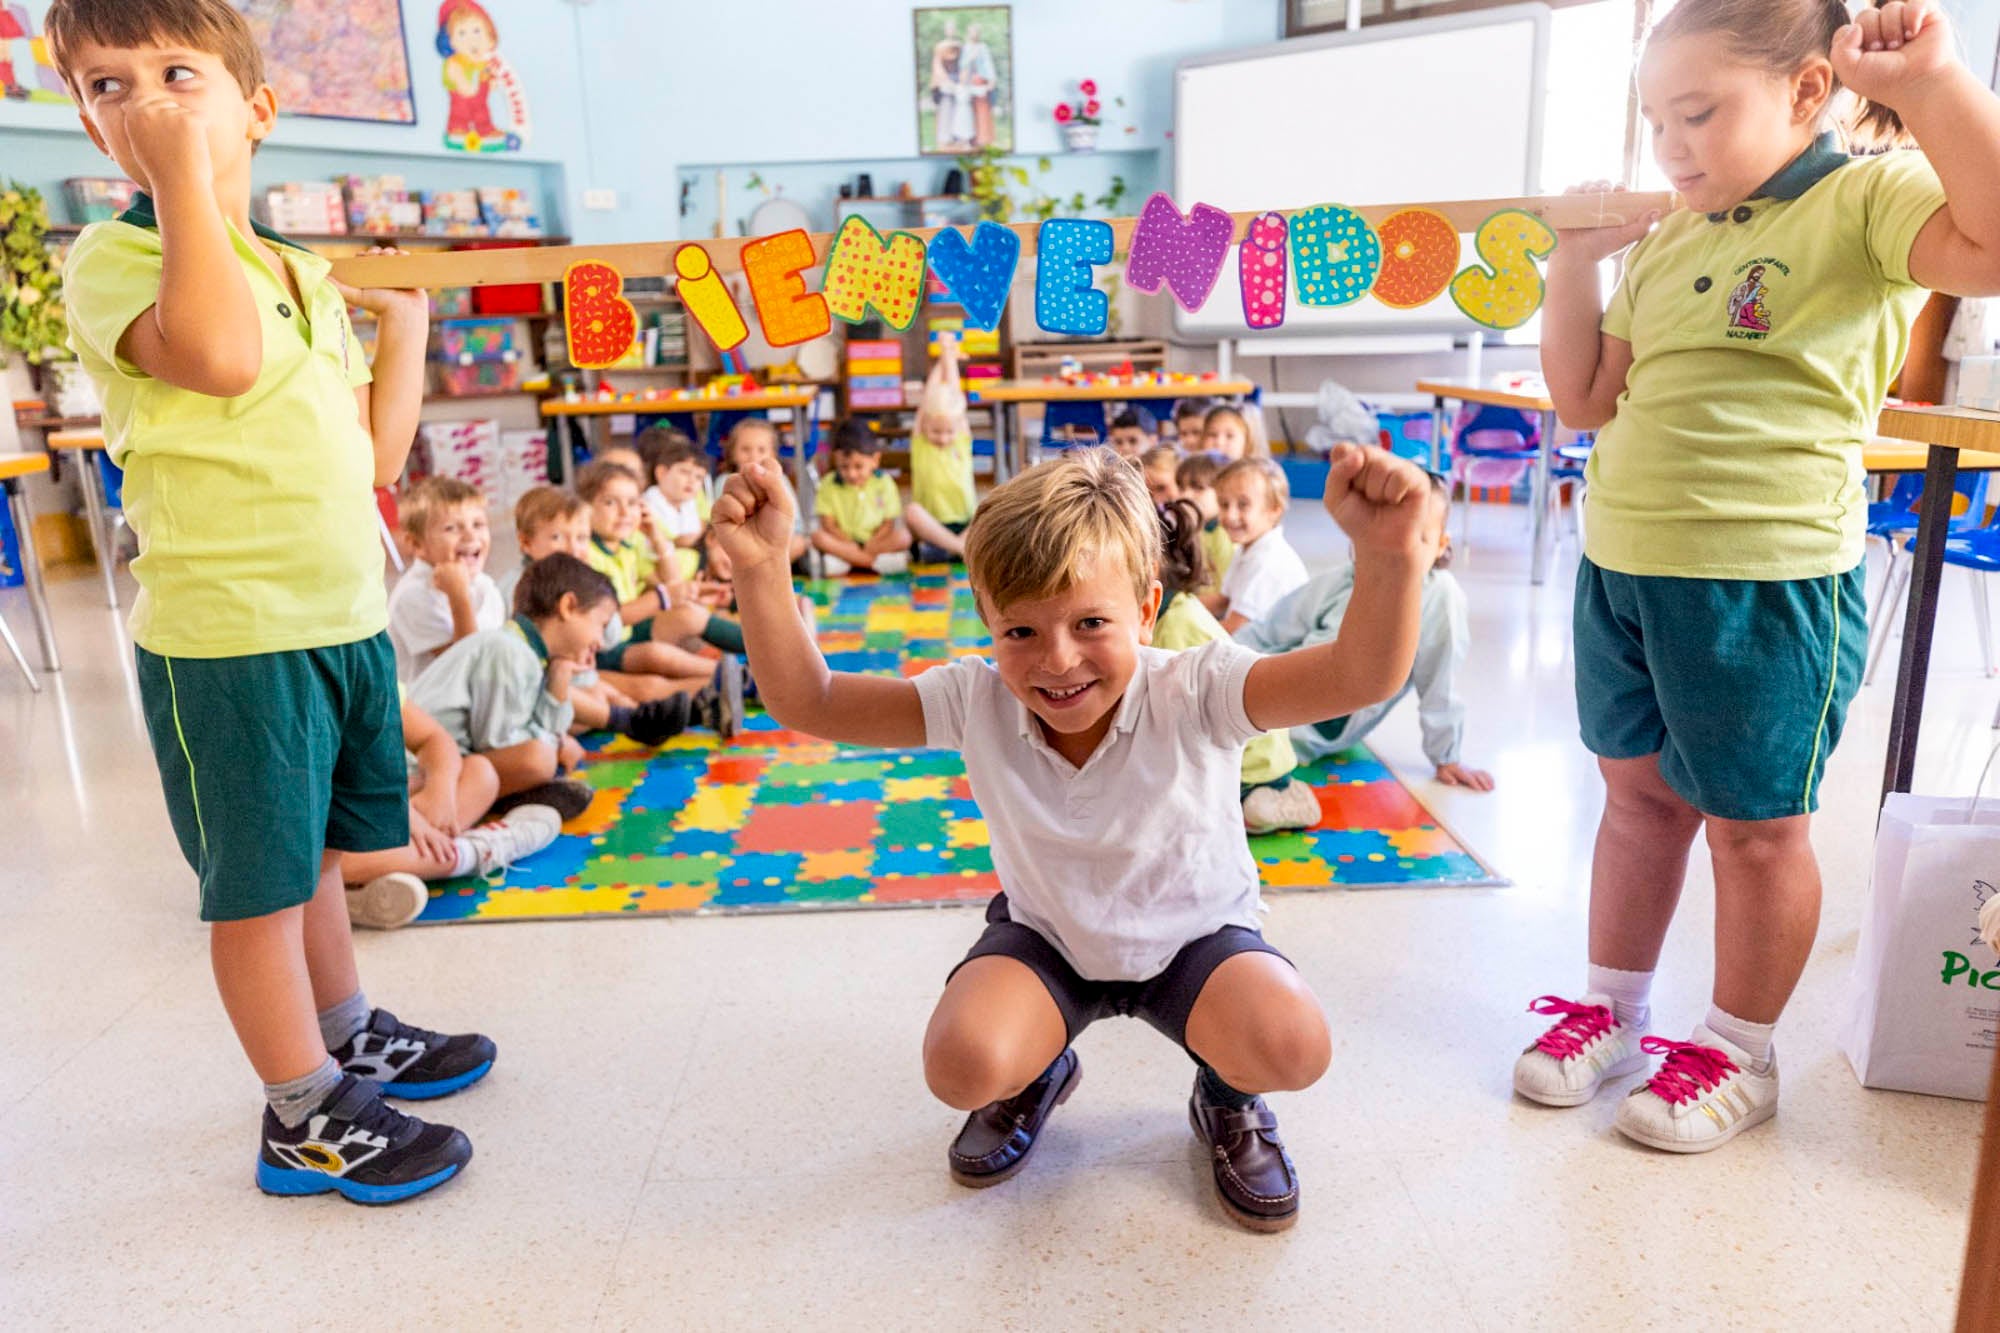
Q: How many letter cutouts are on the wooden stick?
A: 11